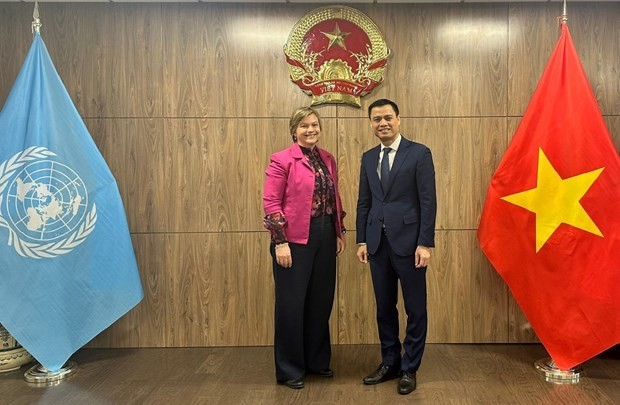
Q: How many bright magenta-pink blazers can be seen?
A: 1